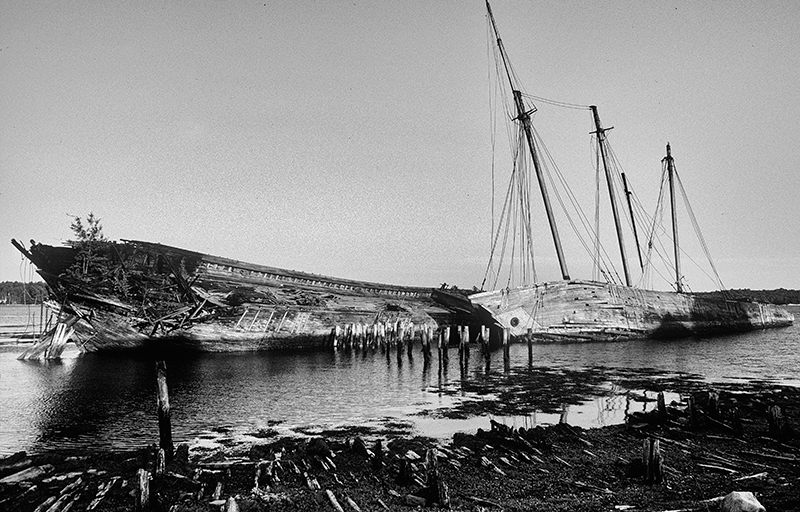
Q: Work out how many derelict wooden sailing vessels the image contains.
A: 2